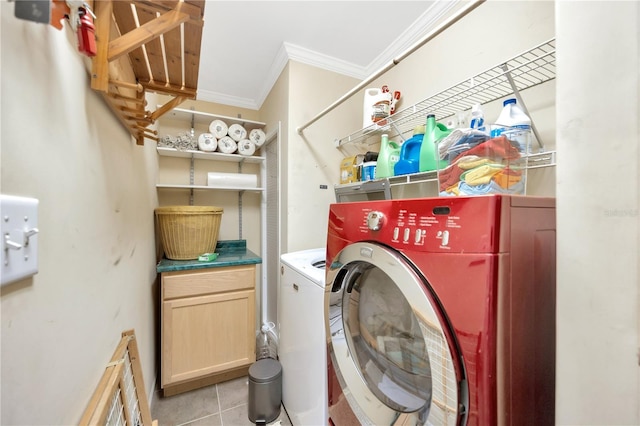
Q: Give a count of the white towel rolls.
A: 6